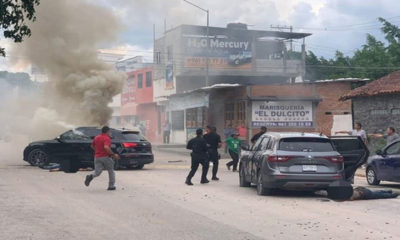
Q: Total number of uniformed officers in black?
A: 2